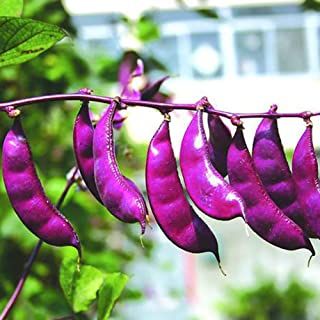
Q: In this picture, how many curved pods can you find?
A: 9